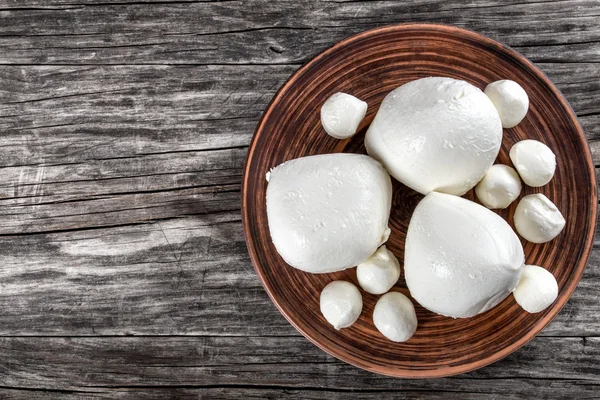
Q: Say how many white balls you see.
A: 12